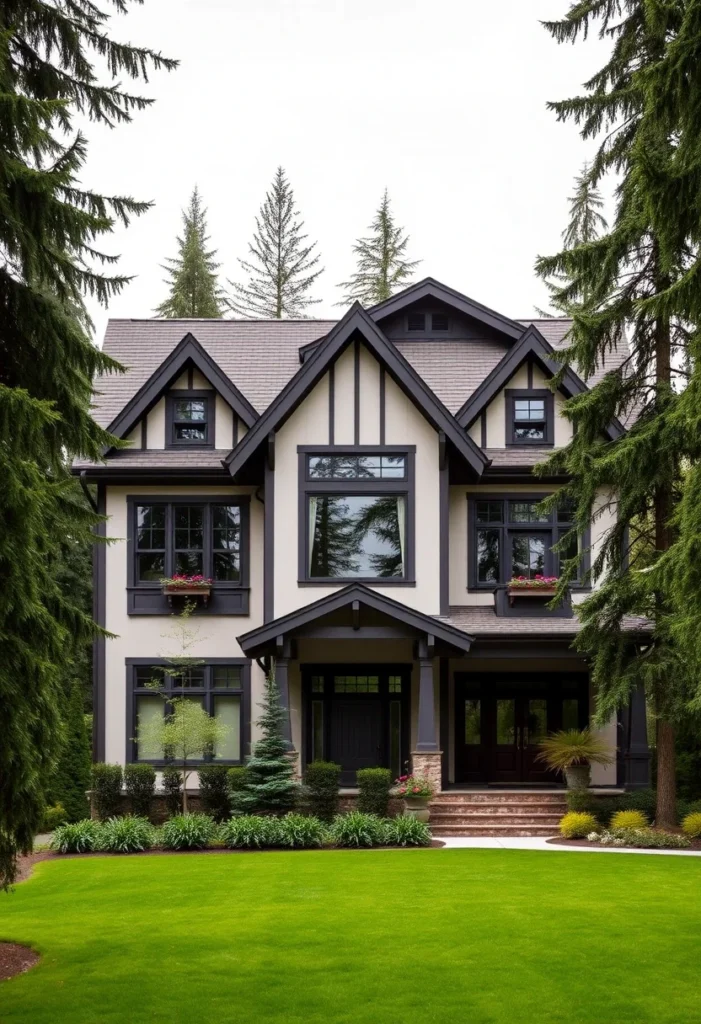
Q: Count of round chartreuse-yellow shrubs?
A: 3